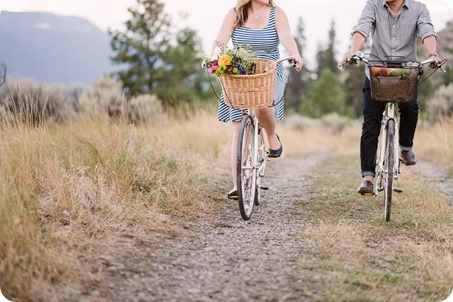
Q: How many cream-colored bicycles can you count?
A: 2